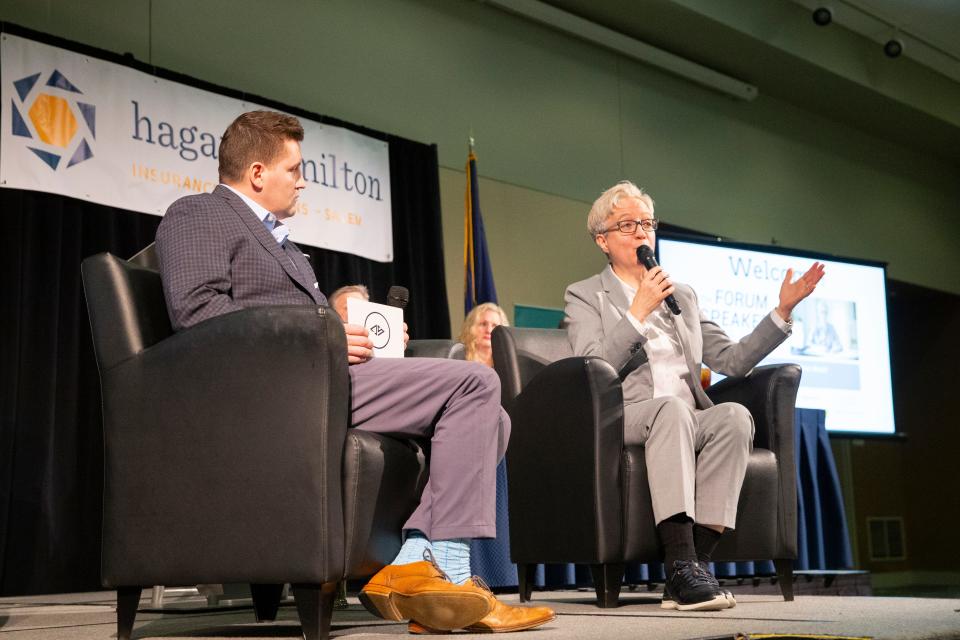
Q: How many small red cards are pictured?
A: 0